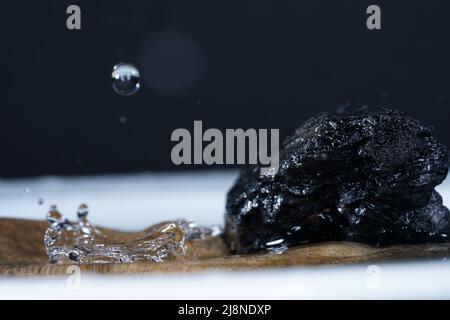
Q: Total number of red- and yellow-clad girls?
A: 0